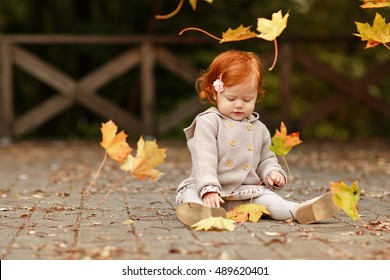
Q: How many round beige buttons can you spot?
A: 6